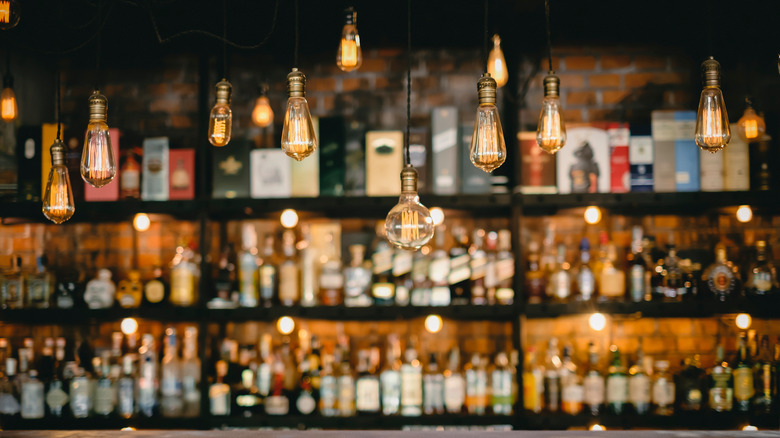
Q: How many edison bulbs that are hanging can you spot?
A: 14